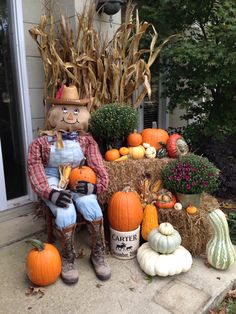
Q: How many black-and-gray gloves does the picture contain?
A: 2